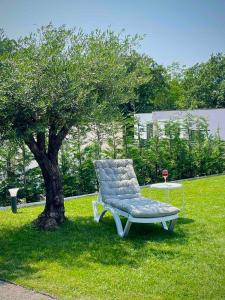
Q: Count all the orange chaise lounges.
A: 0